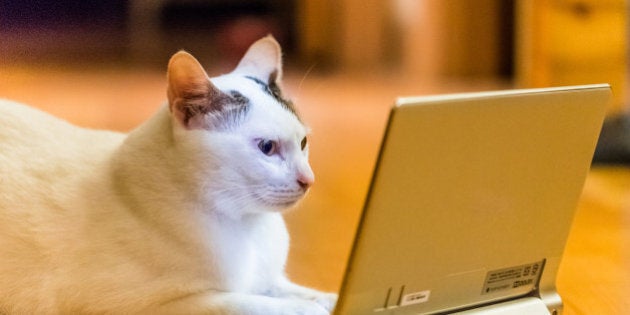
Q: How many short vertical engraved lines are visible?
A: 2